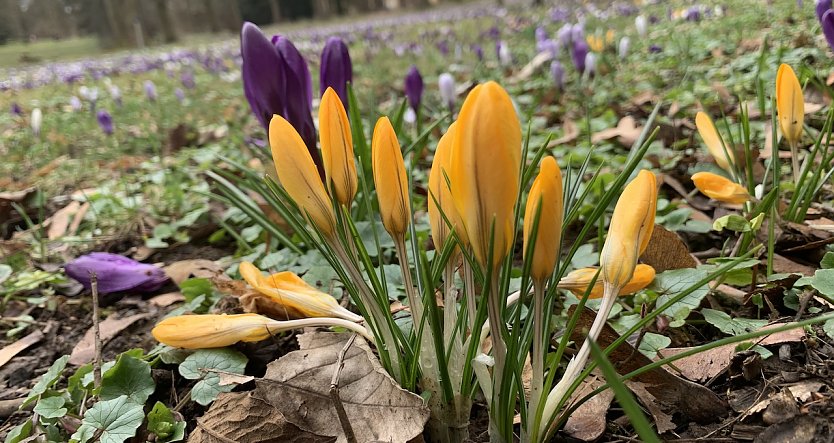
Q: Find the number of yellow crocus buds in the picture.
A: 13